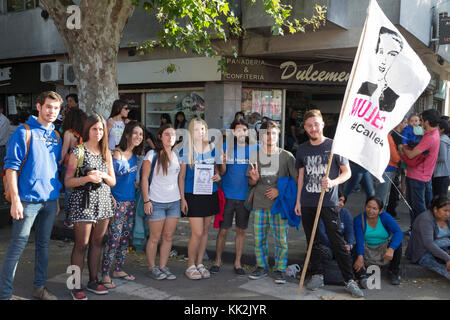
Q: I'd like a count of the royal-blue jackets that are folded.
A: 1